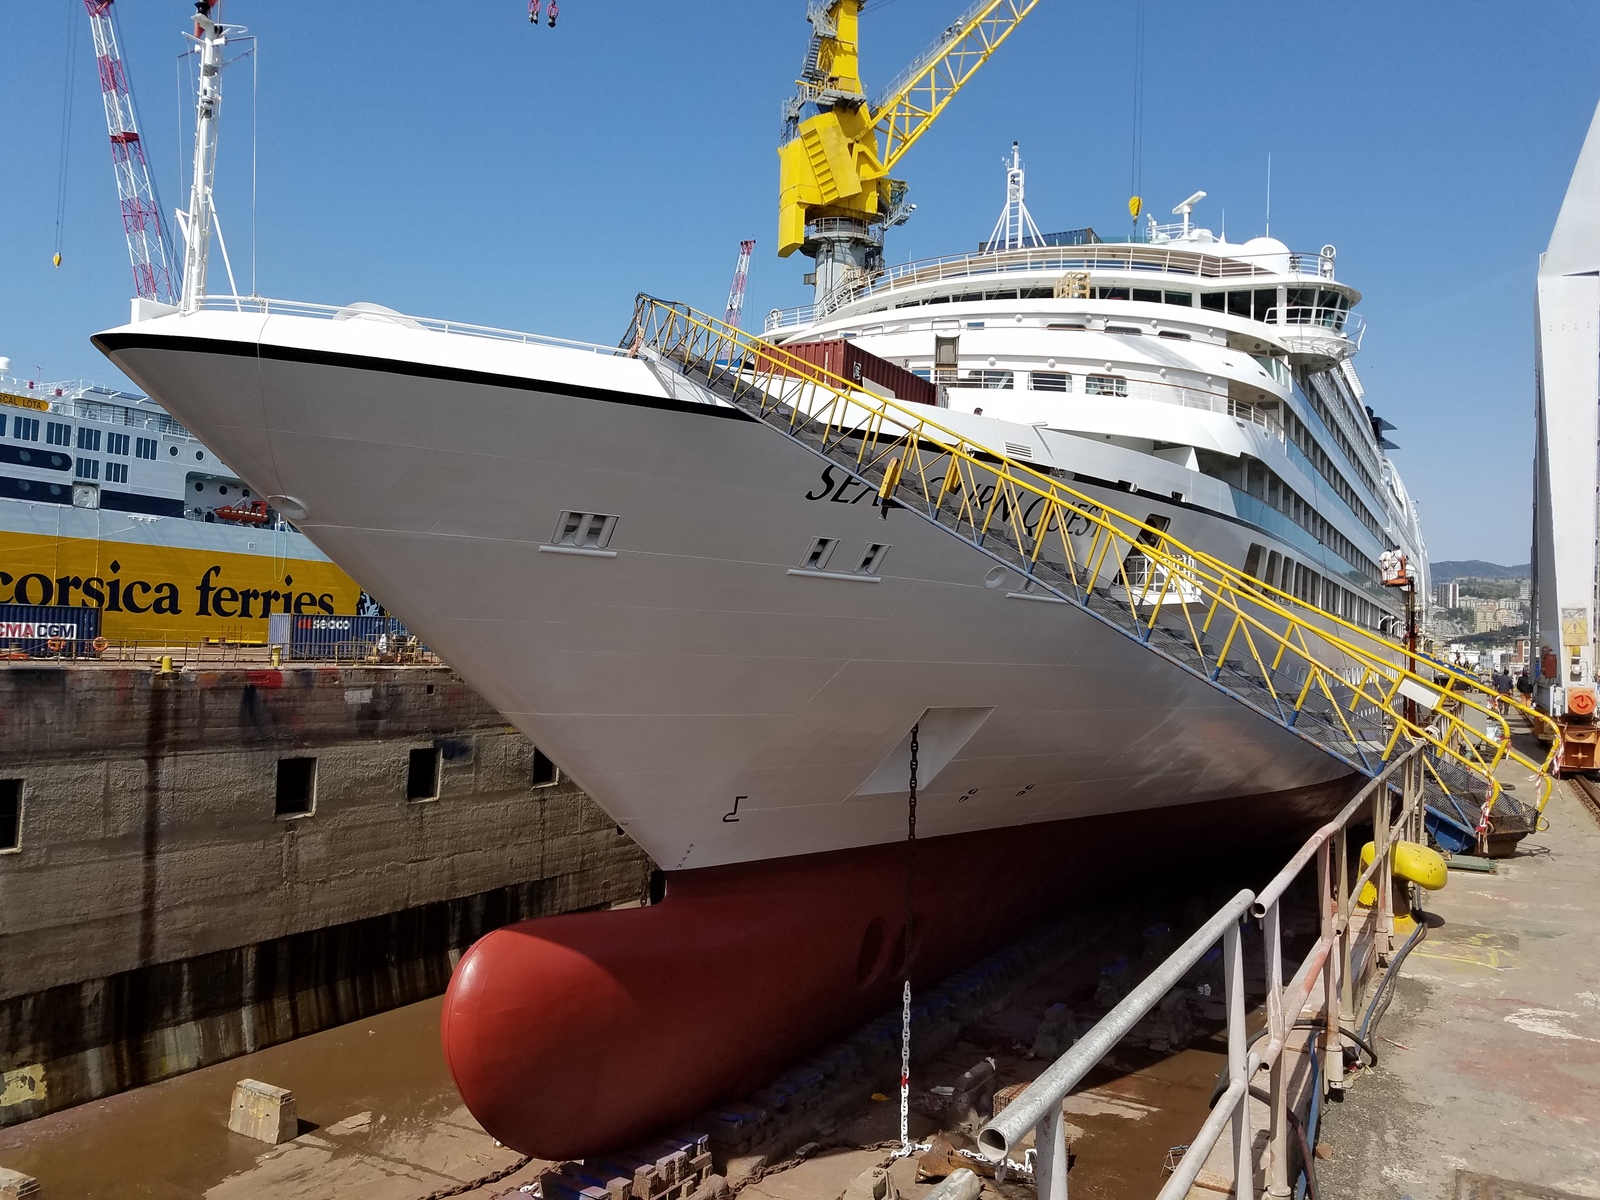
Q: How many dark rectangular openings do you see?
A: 4